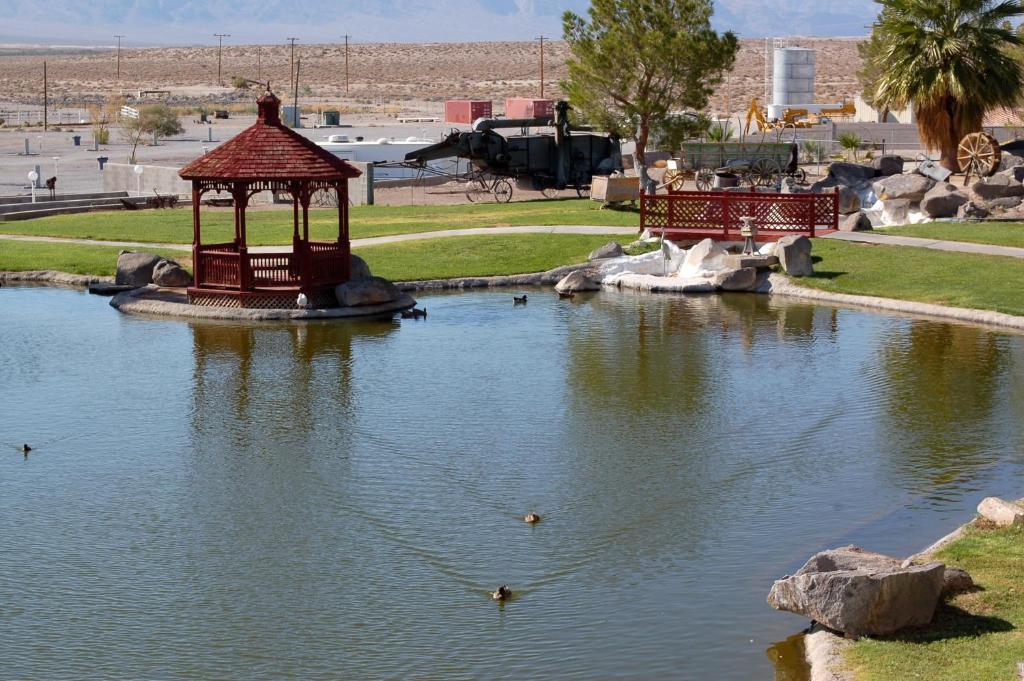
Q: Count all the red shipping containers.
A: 2